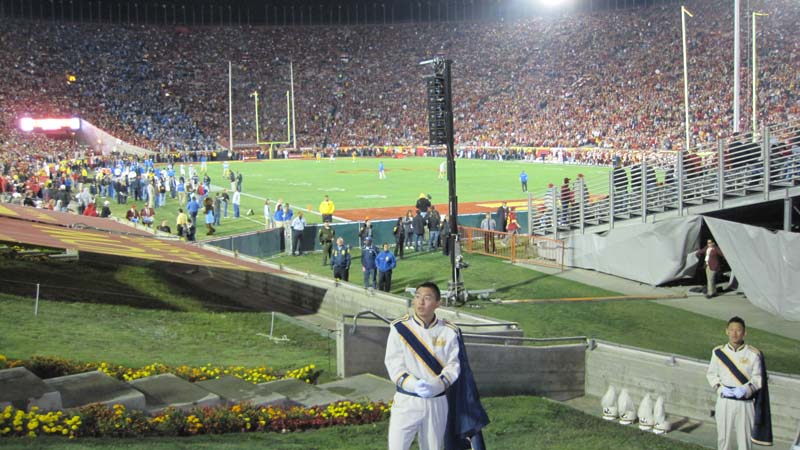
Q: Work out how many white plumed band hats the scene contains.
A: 4